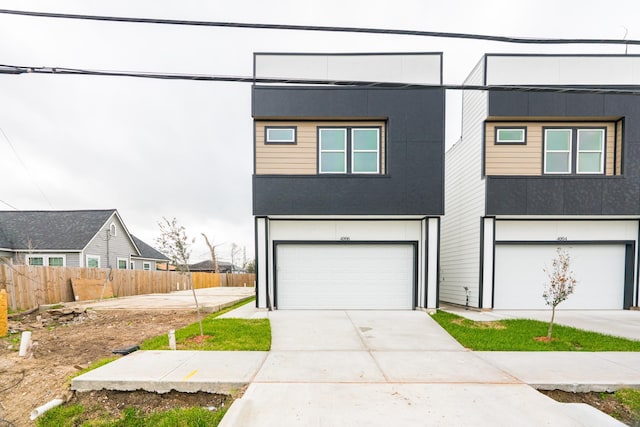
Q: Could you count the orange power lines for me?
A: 0